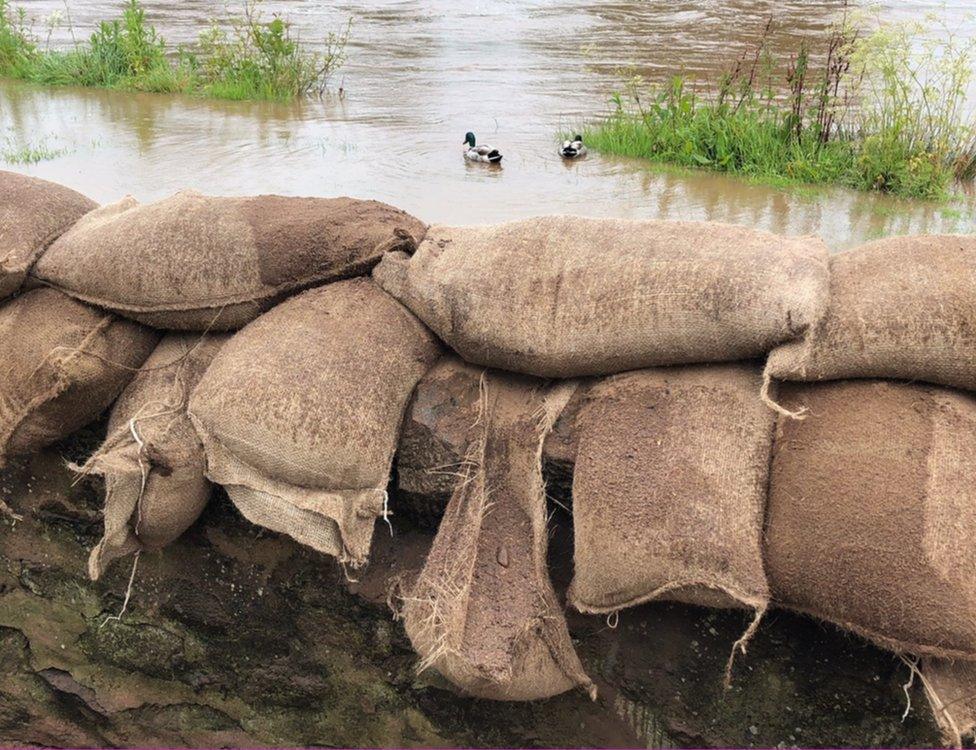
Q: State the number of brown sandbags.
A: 11